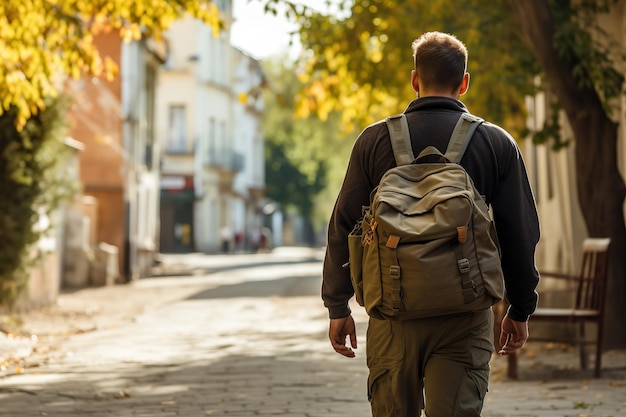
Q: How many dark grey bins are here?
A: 0